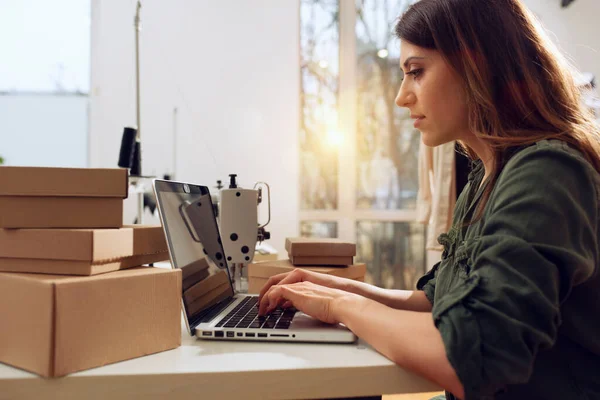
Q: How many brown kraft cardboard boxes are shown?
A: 5